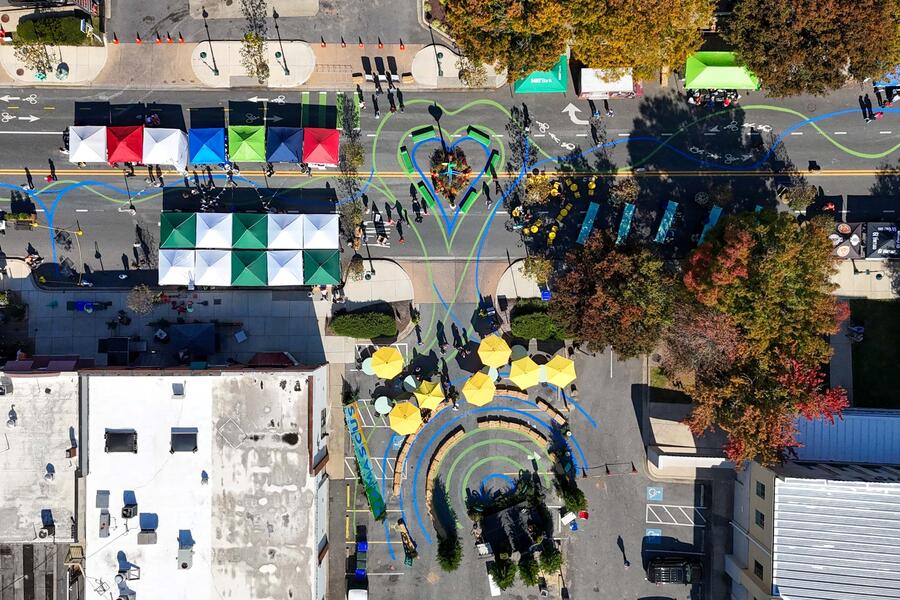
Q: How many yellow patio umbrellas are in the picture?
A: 7